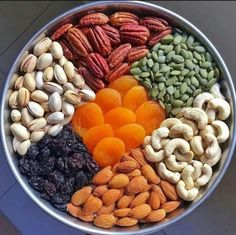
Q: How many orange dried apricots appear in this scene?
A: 9